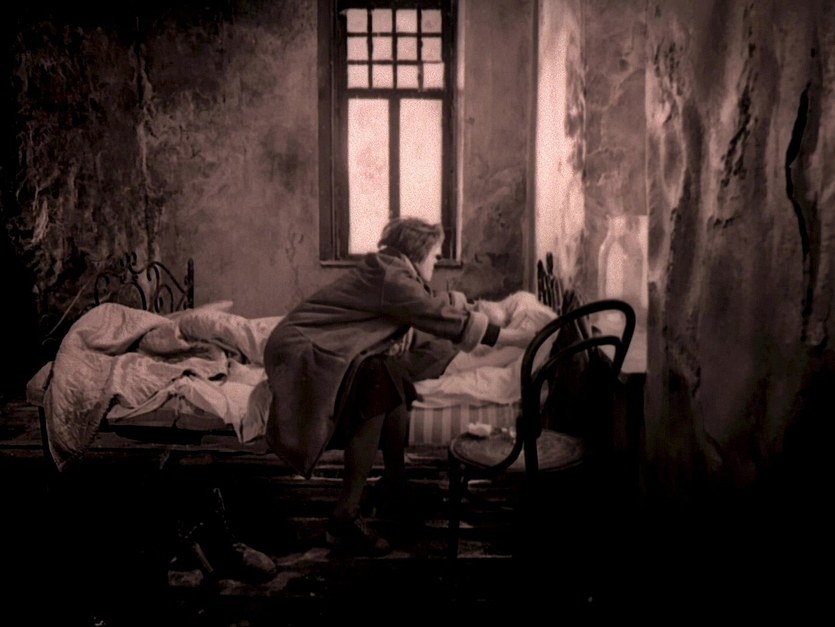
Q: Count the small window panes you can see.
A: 12